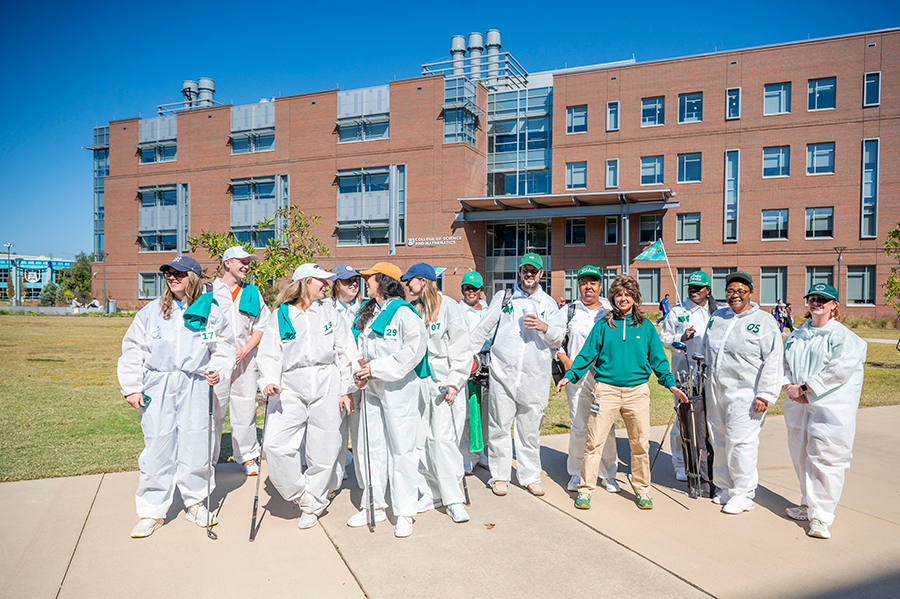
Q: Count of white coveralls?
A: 12